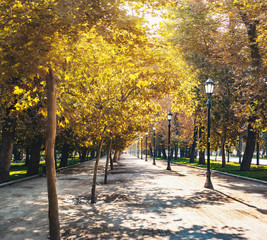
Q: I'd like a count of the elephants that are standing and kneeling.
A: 0